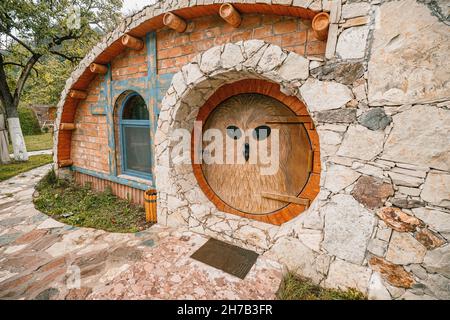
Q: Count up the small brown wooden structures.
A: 8